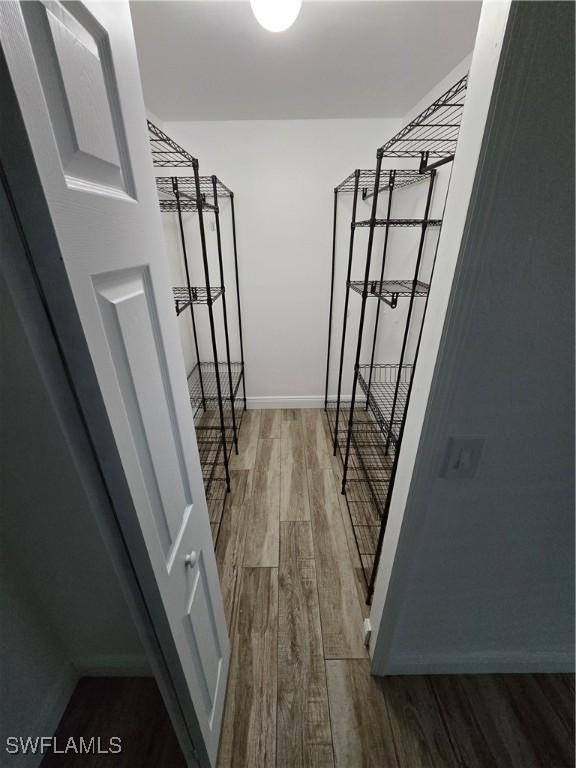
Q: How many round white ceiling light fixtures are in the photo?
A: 1